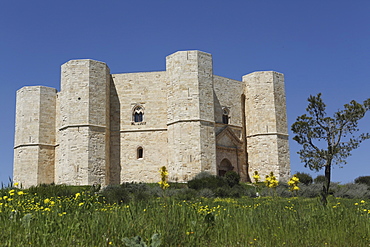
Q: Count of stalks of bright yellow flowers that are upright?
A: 4